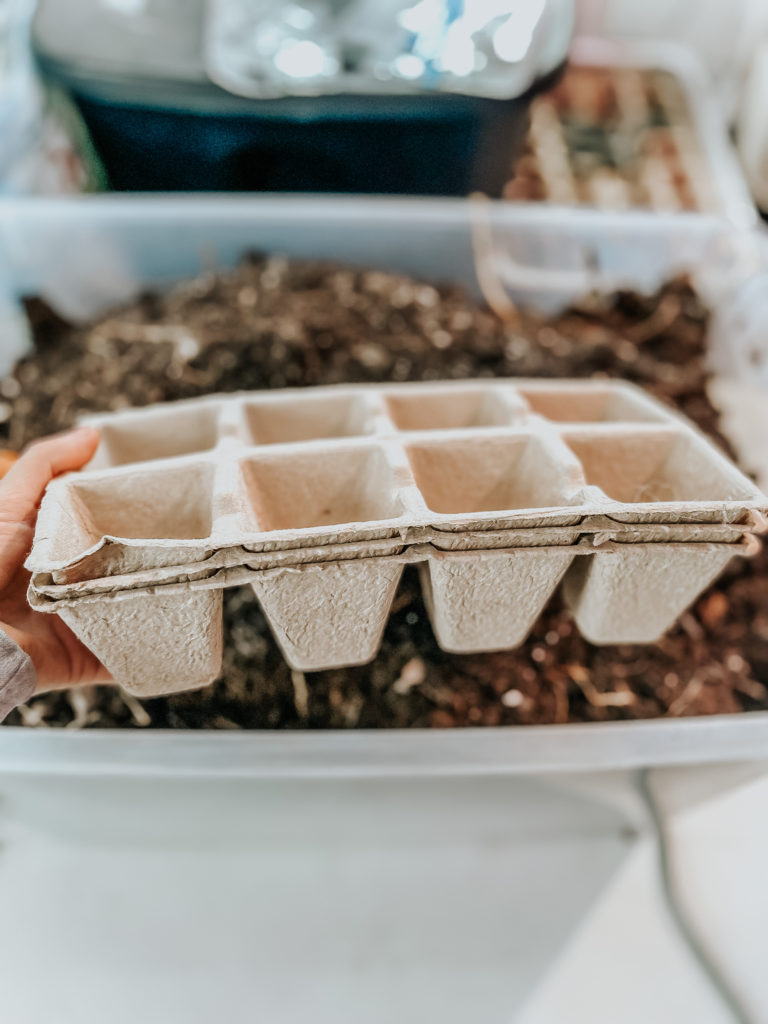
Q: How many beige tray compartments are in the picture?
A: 8